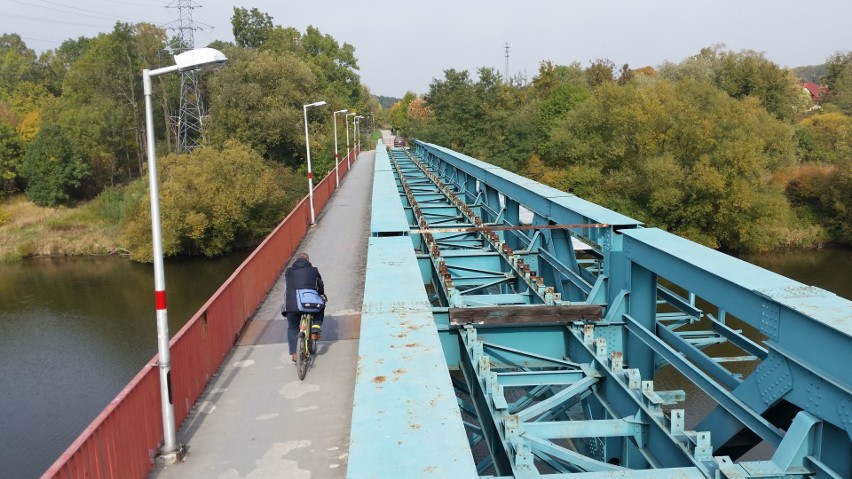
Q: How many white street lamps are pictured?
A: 6